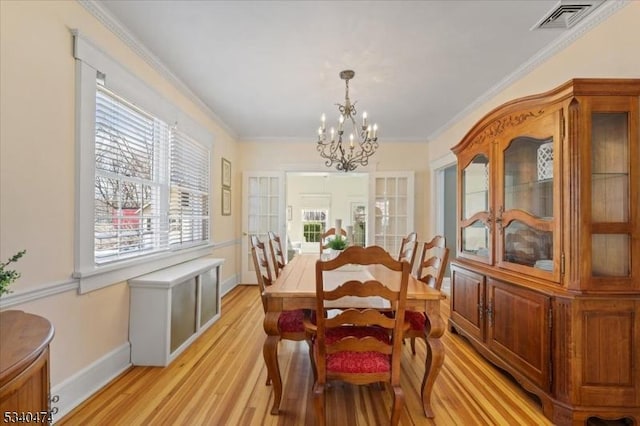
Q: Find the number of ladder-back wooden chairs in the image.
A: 6